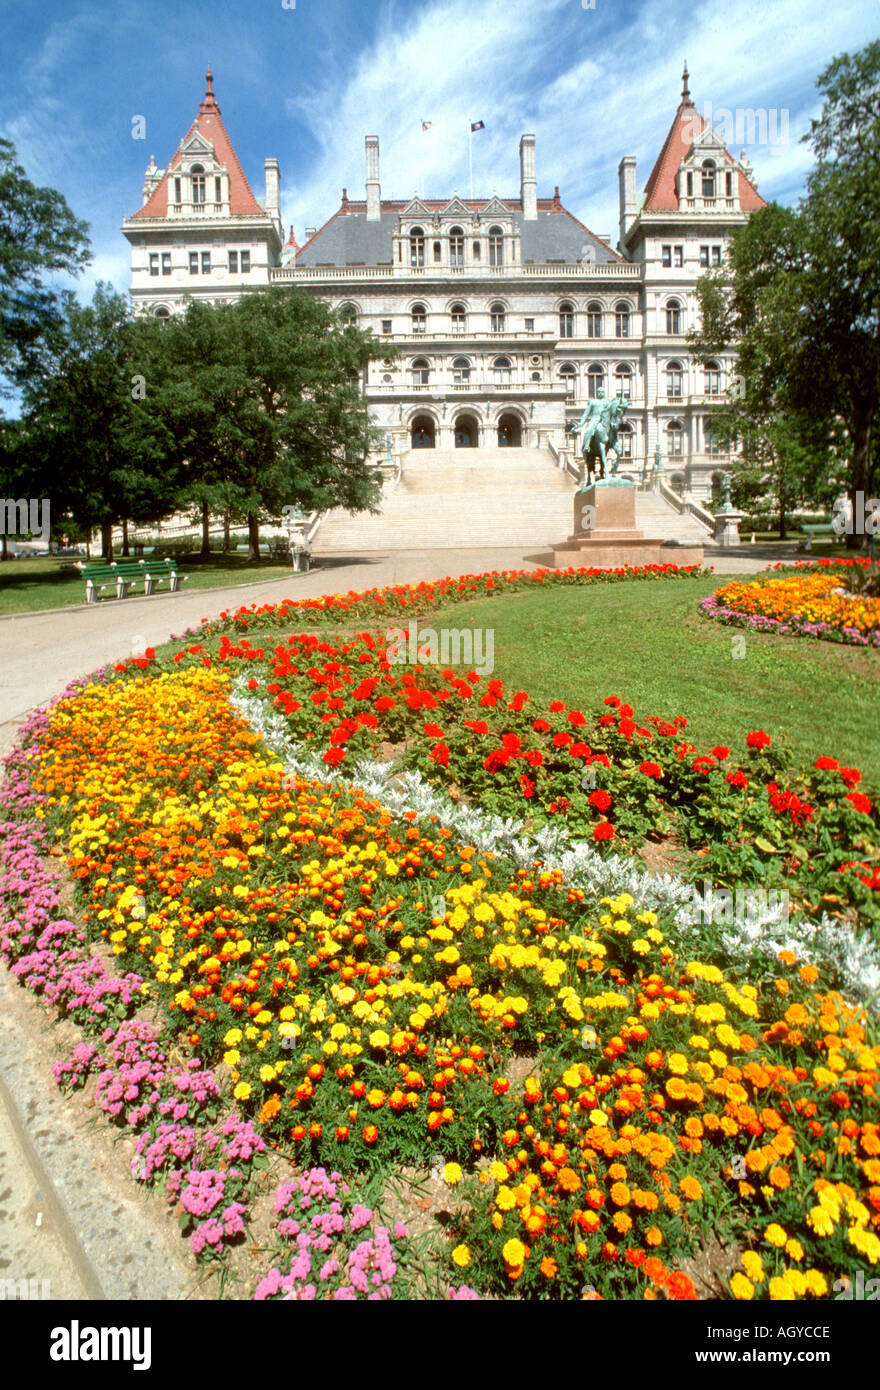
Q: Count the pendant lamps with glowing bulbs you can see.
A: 2